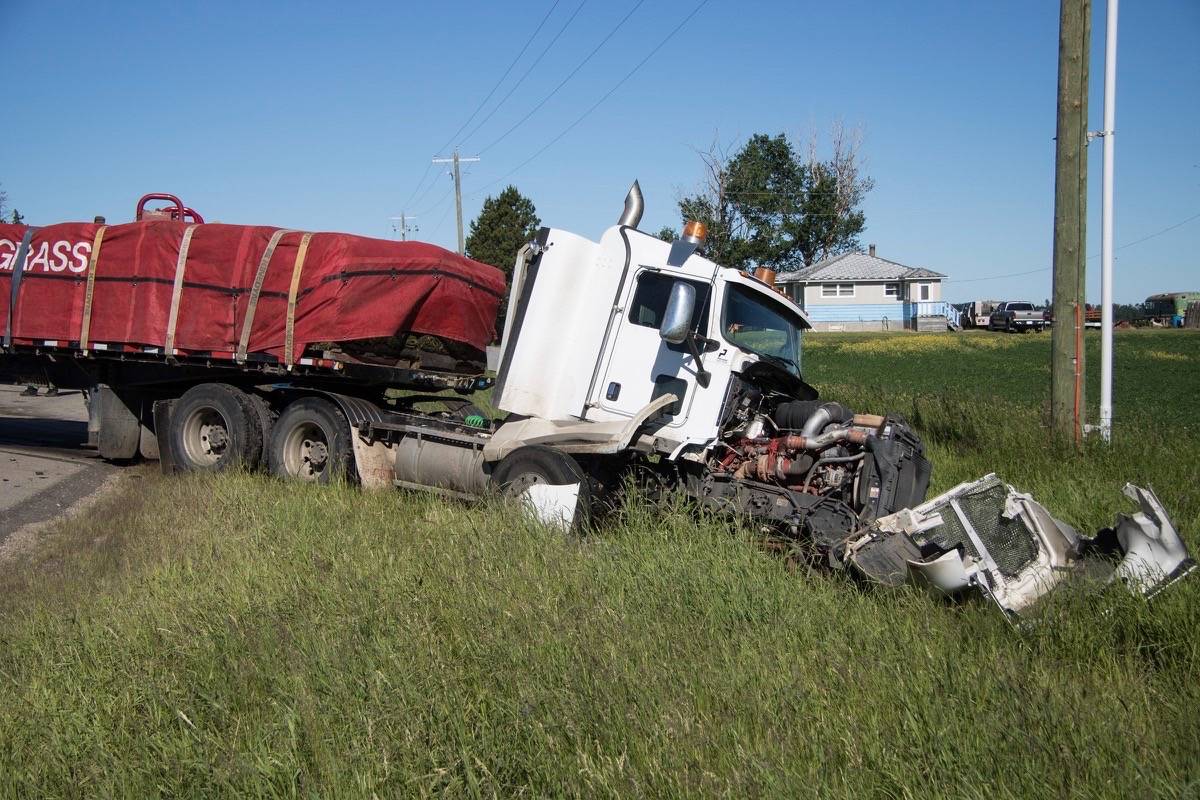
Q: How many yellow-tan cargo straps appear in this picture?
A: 4